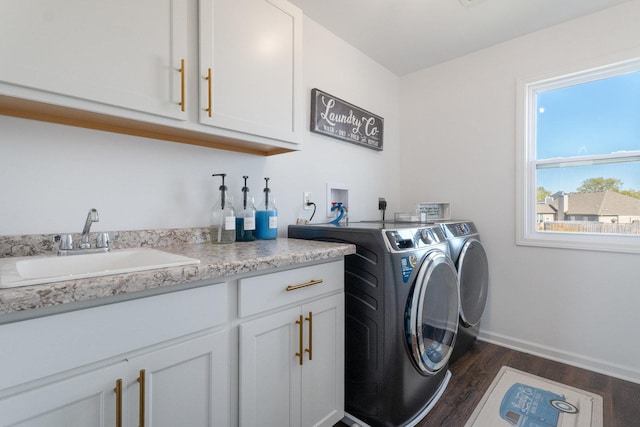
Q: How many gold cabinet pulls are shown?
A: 7